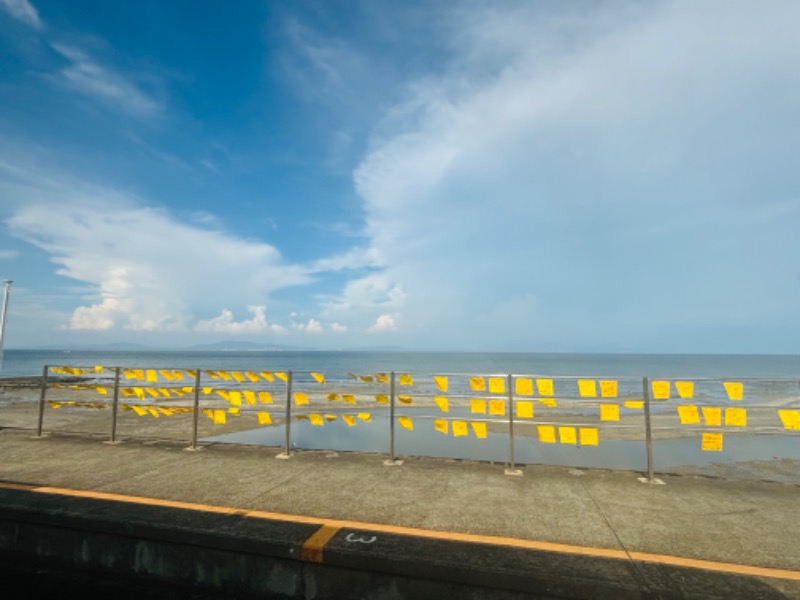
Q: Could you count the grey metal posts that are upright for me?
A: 7